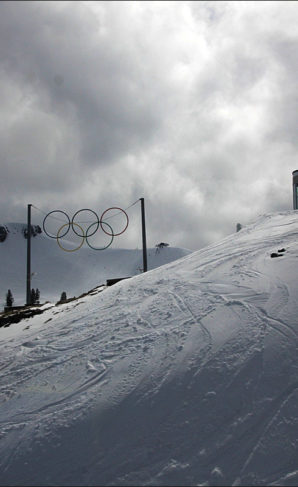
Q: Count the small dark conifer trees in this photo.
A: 4